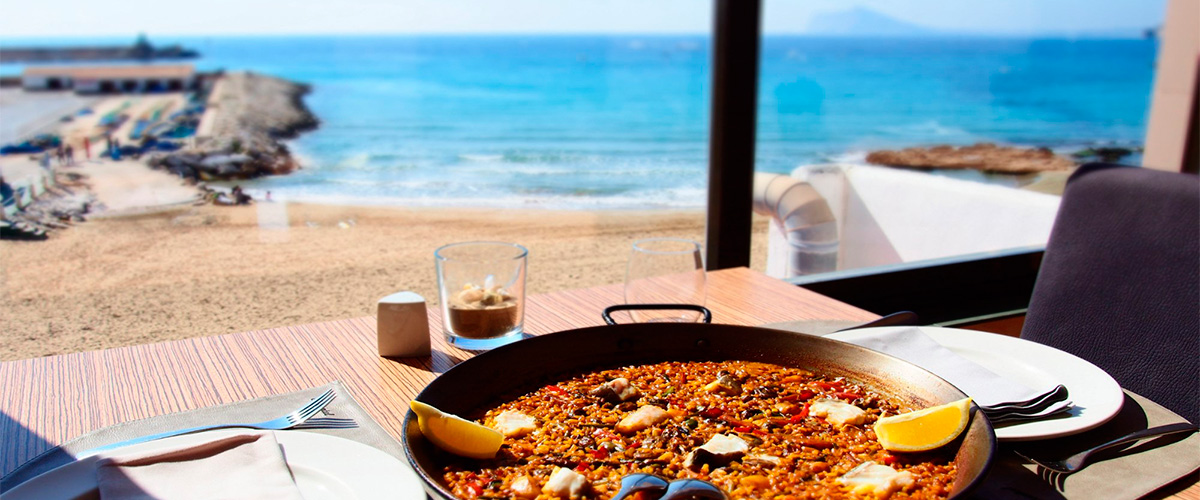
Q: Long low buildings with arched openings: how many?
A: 1